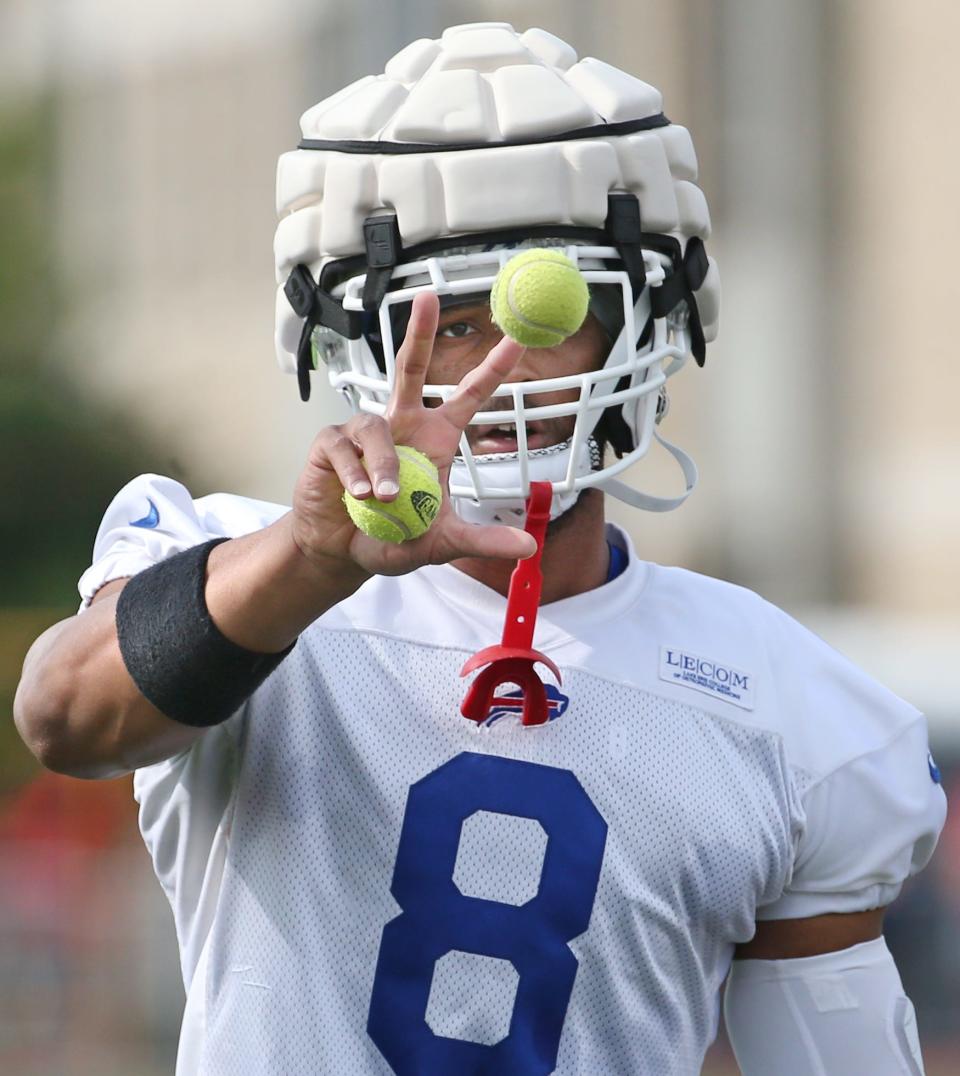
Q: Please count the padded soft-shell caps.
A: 1